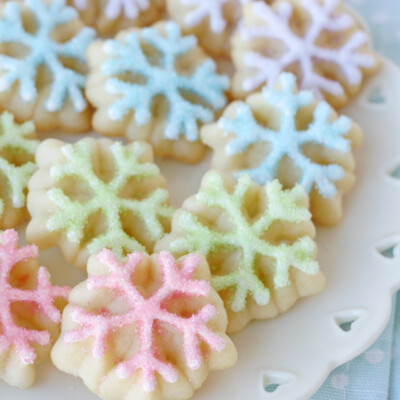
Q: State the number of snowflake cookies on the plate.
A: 11